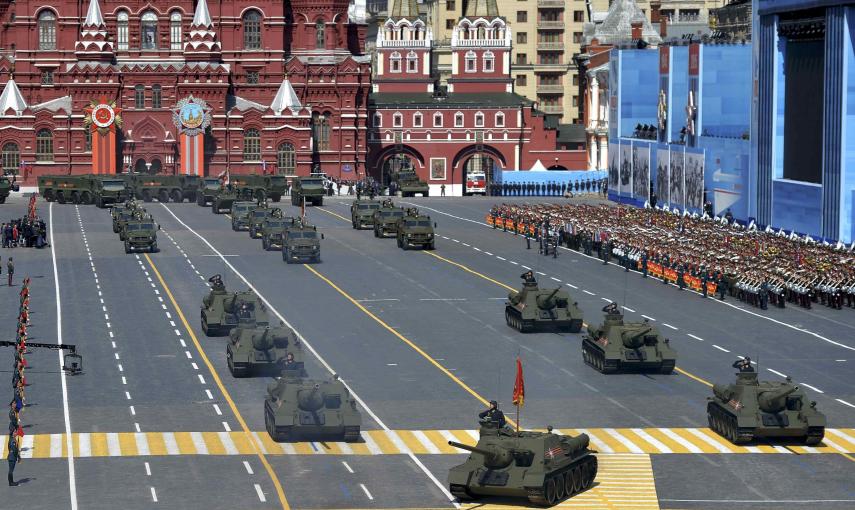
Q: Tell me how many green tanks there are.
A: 7